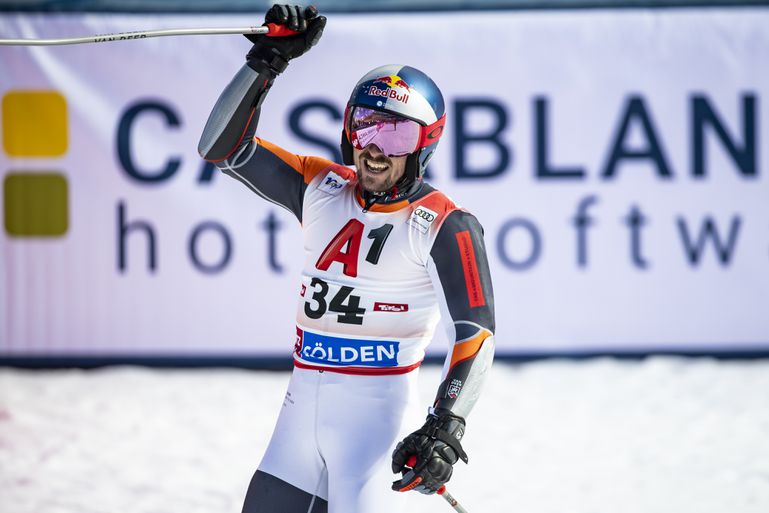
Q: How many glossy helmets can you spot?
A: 1